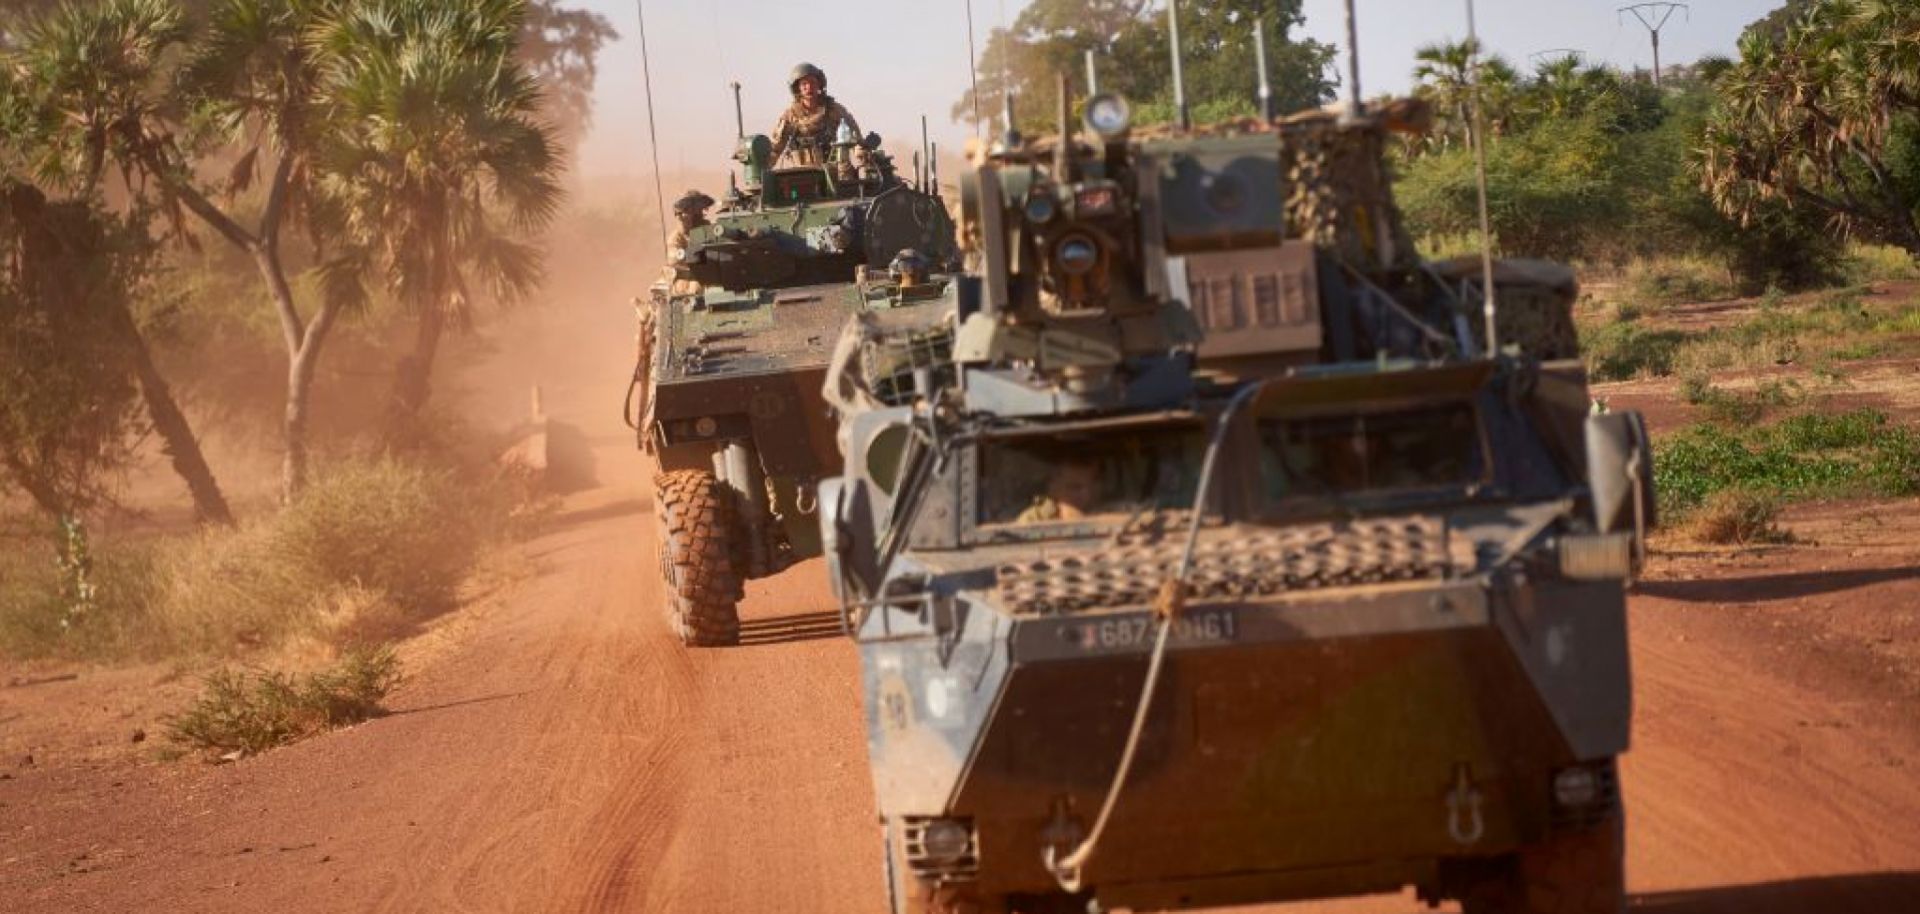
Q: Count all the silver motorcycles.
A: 0